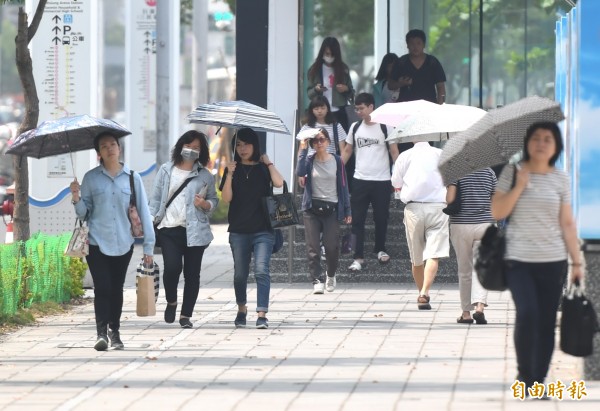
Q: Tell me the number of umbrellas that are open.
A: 5